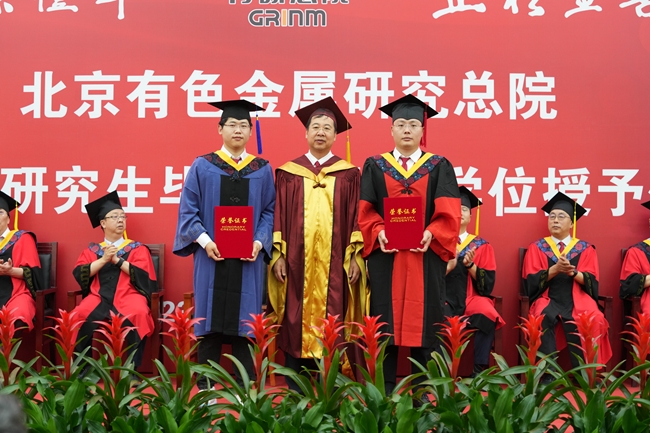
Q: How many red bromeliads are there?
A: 11